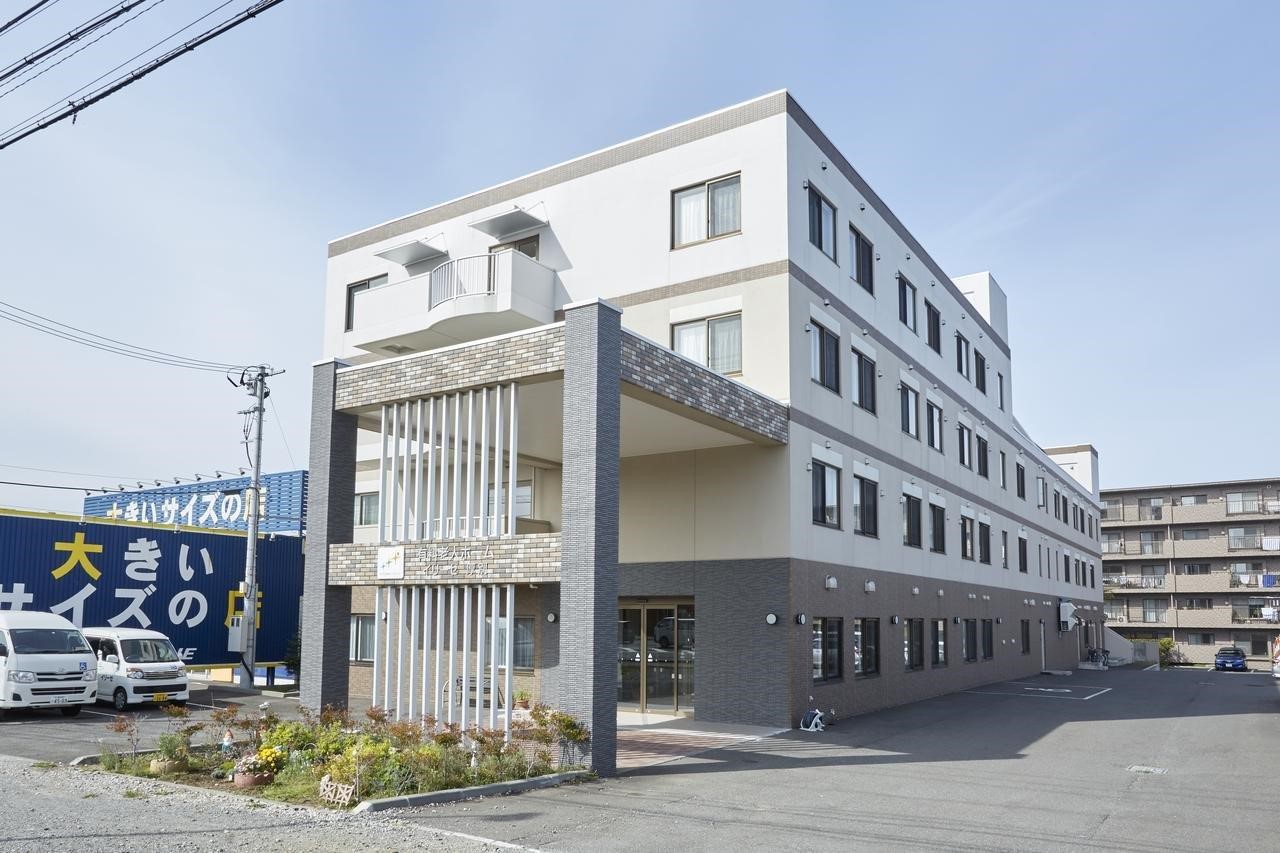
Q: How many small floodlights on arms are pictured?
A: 9